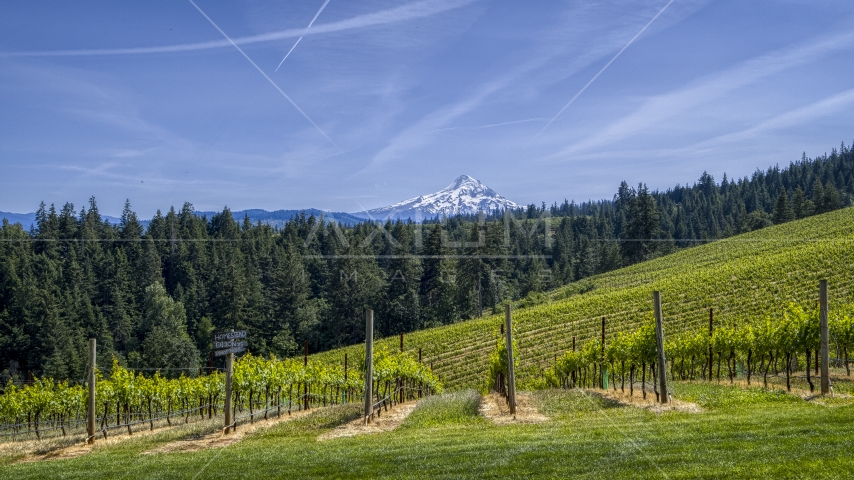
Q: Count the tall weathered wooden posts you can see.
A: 6